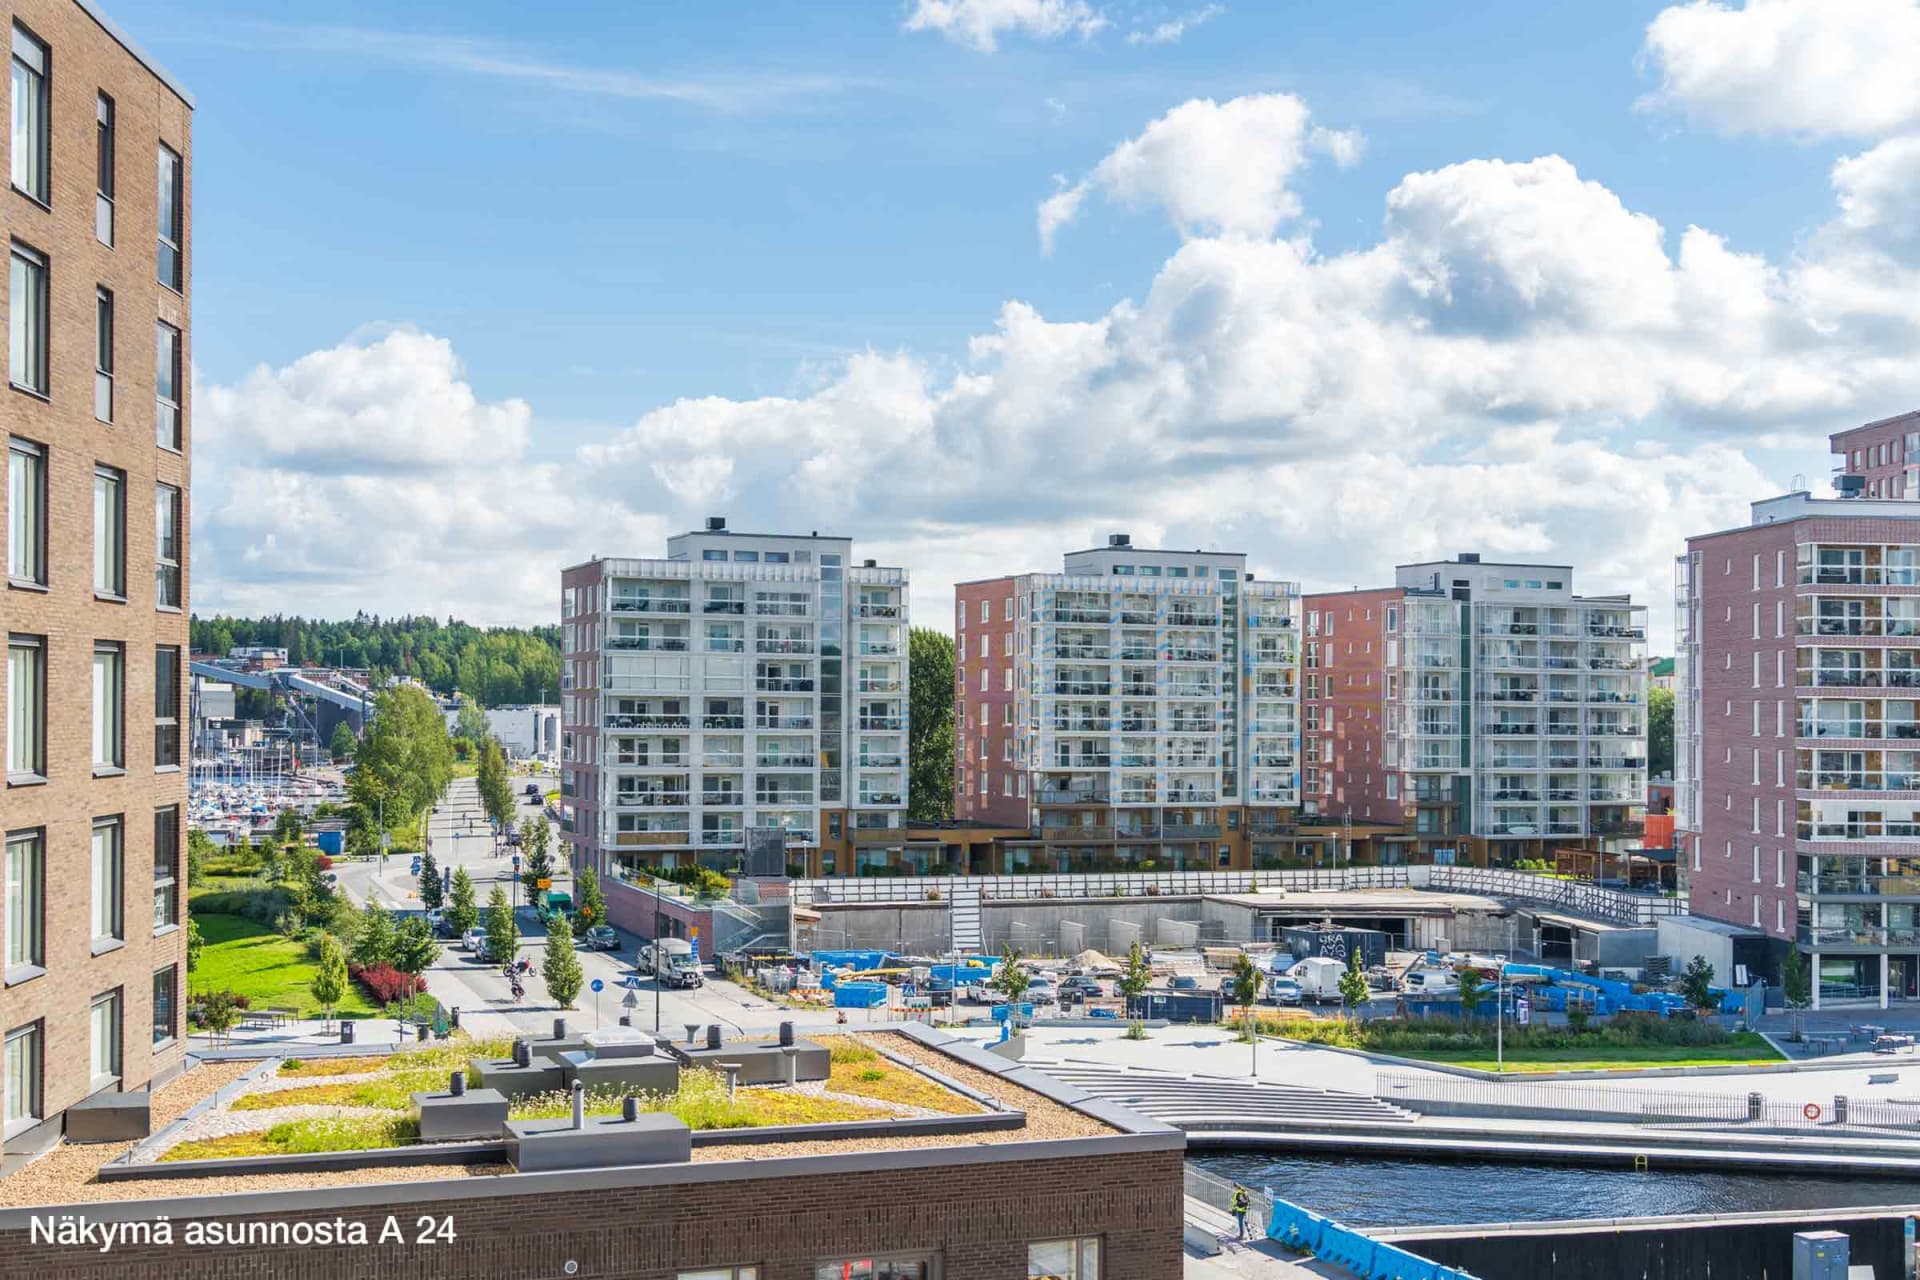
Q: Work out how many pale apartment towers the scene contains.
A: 3